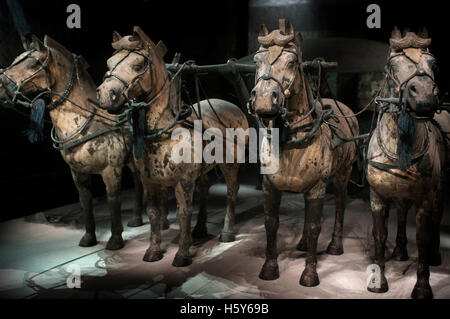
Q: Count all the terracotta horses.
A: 4